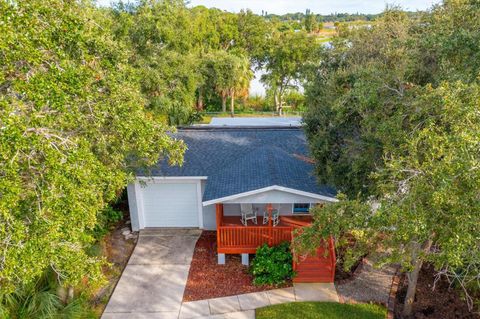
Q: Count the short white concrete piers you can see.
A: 2